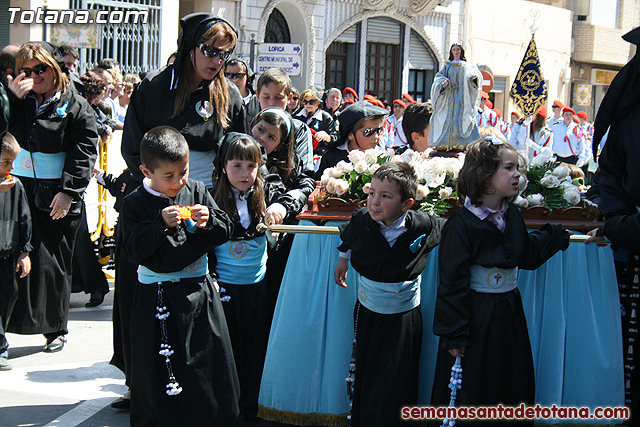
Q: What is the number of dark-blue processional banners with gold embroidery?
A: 1